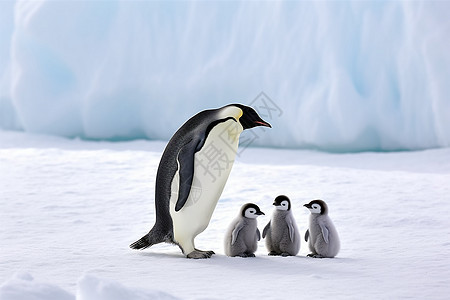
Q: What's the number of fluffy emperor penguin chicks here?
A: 3